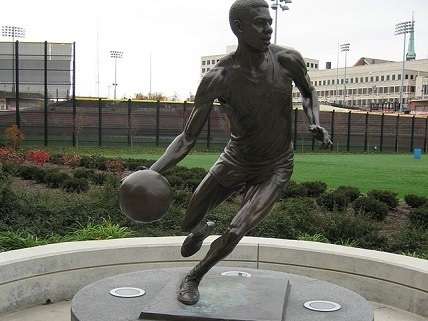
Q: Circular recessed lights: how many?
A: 3